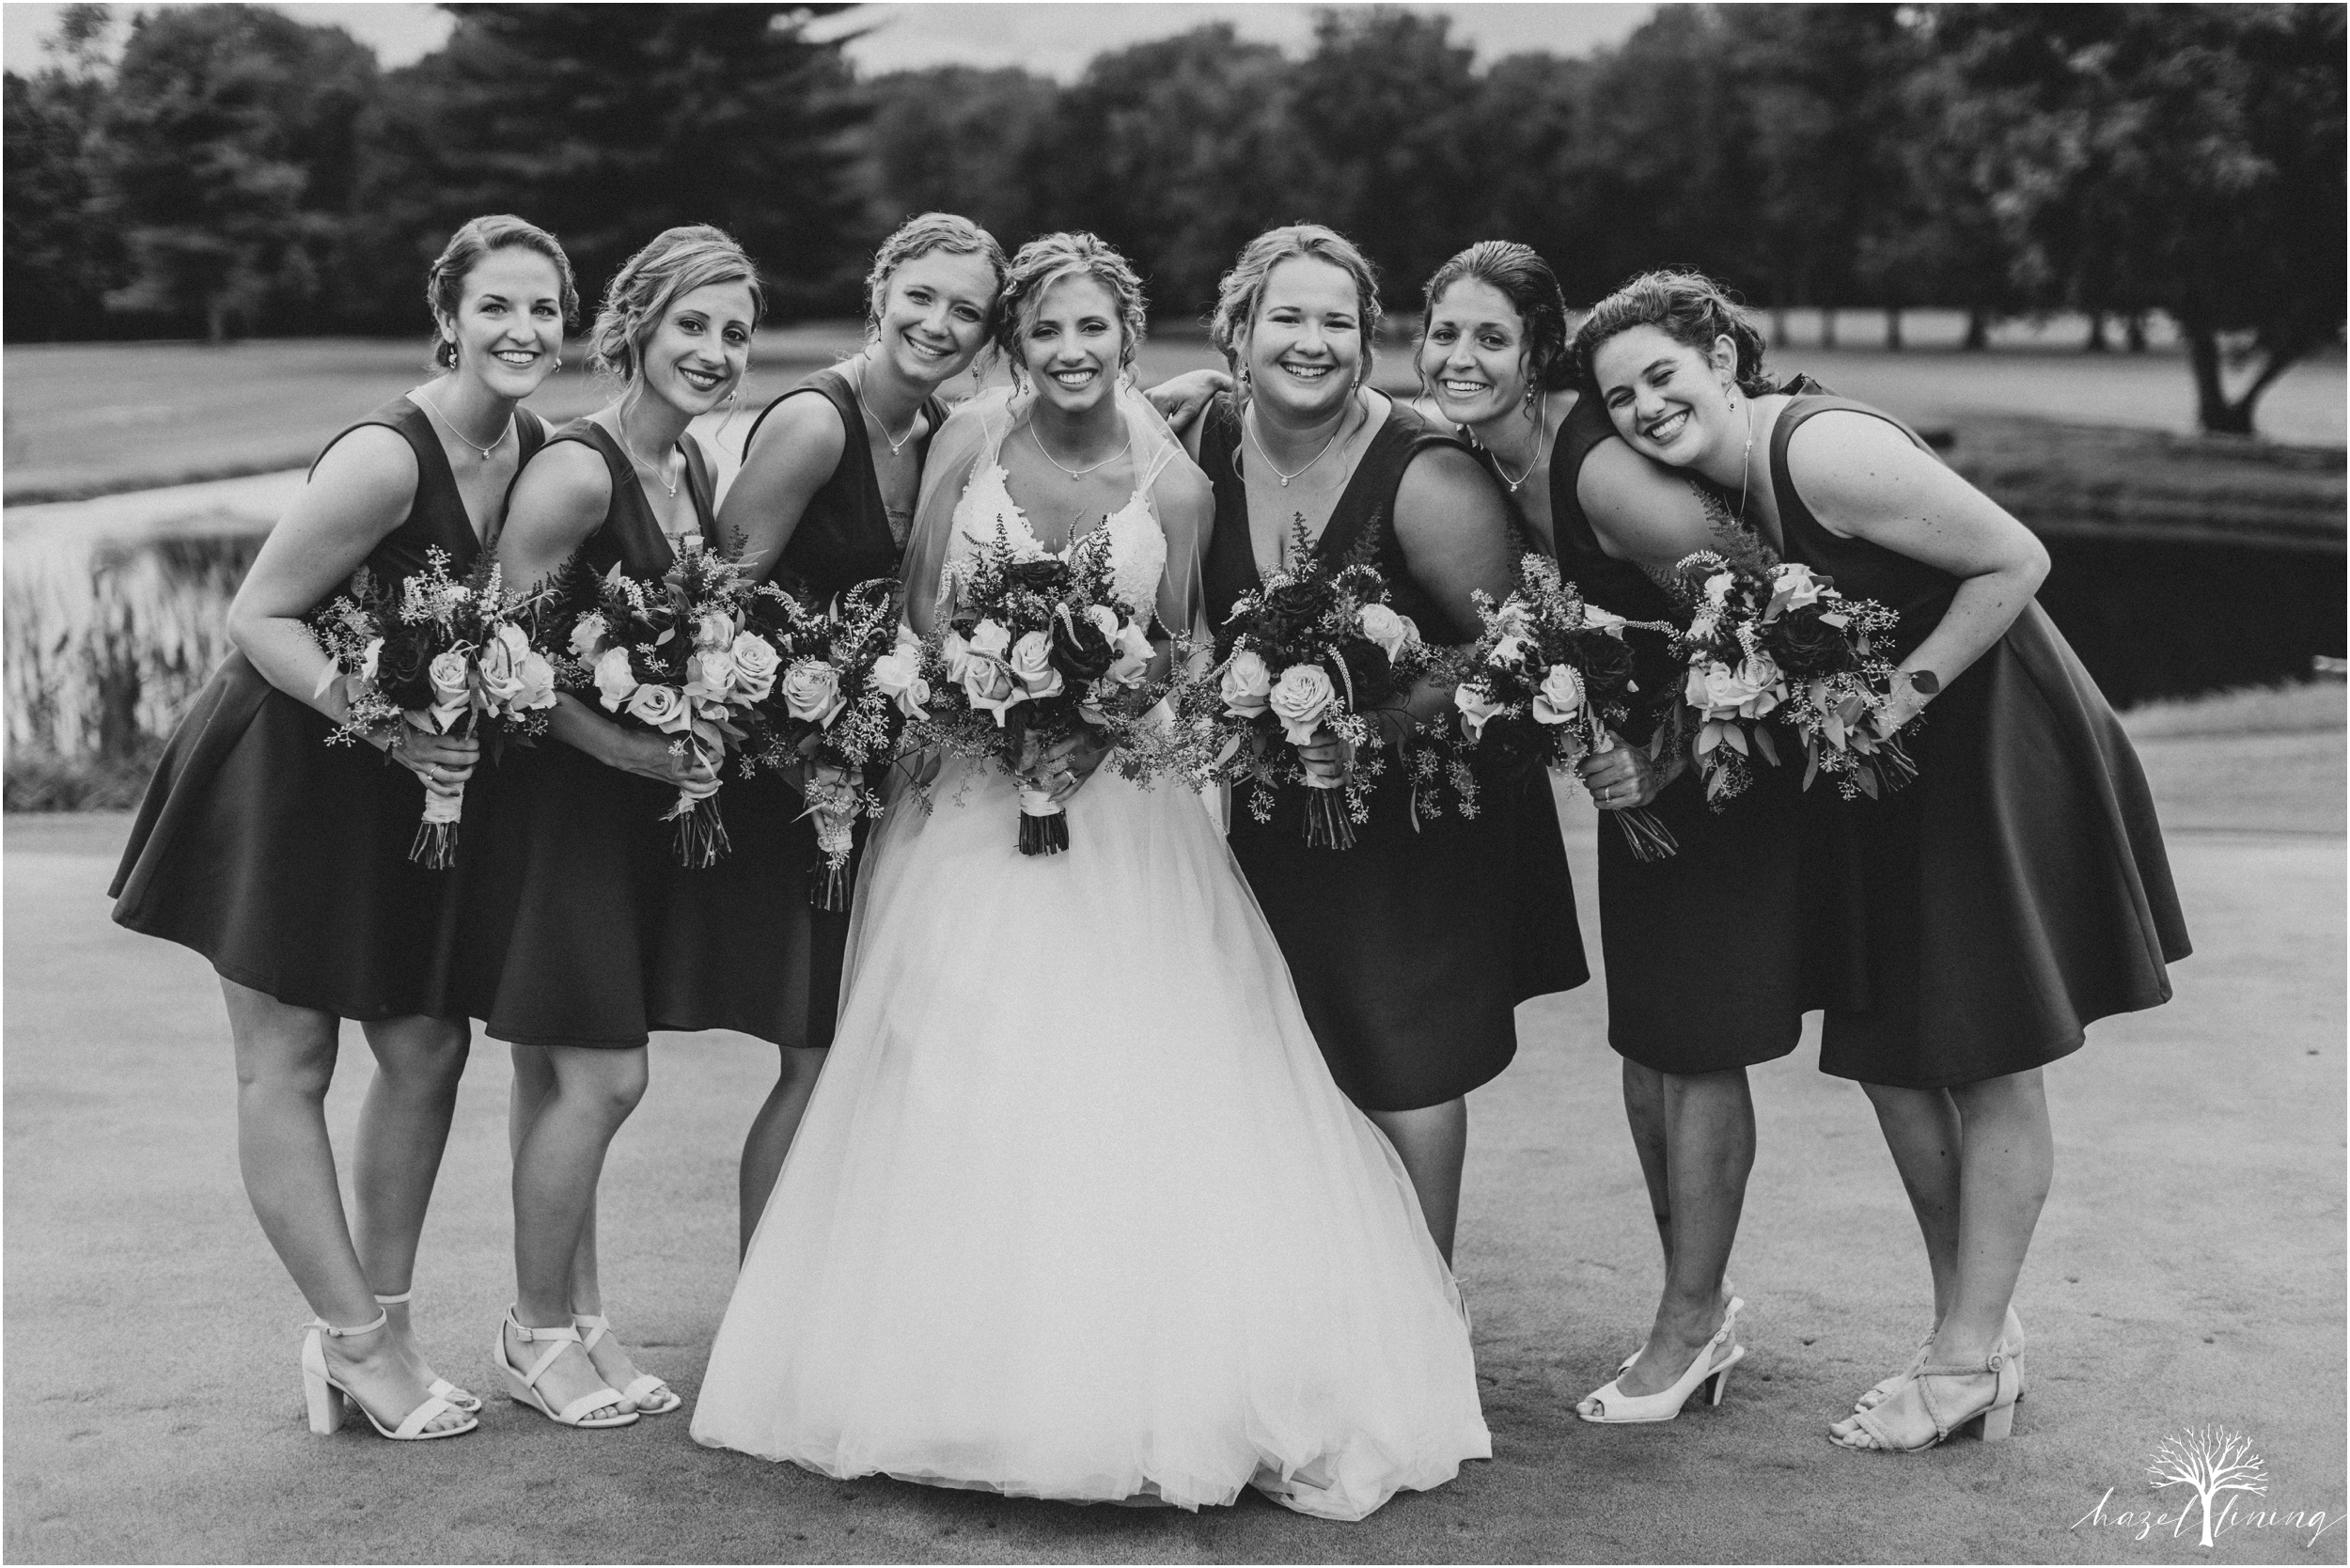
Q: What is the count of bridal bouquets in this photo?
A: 7